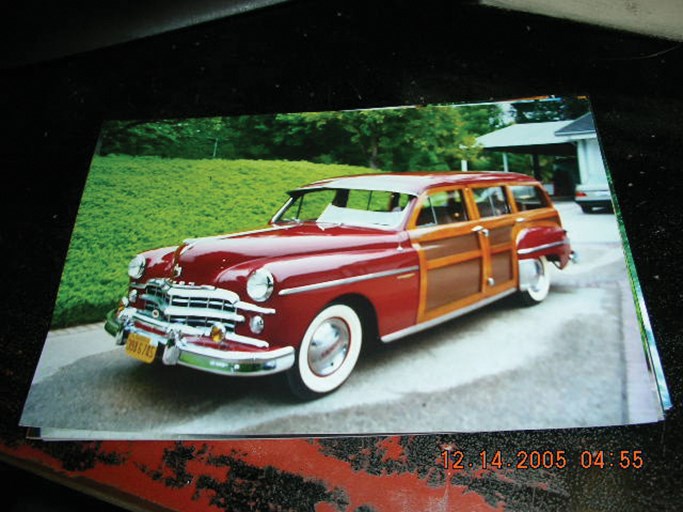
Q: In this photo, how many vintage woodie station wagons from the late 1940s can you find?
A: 1